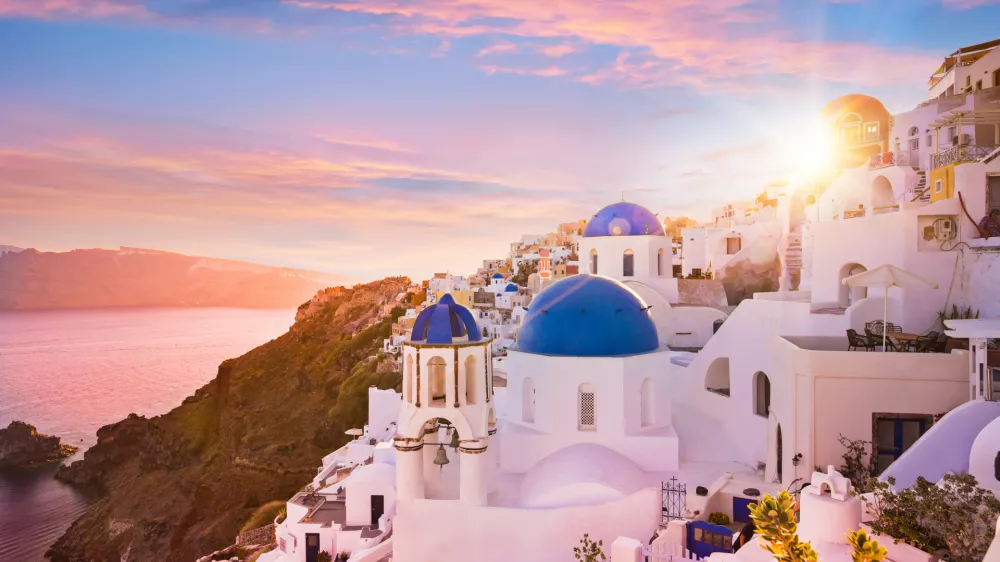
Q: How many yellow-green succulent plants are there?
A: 2